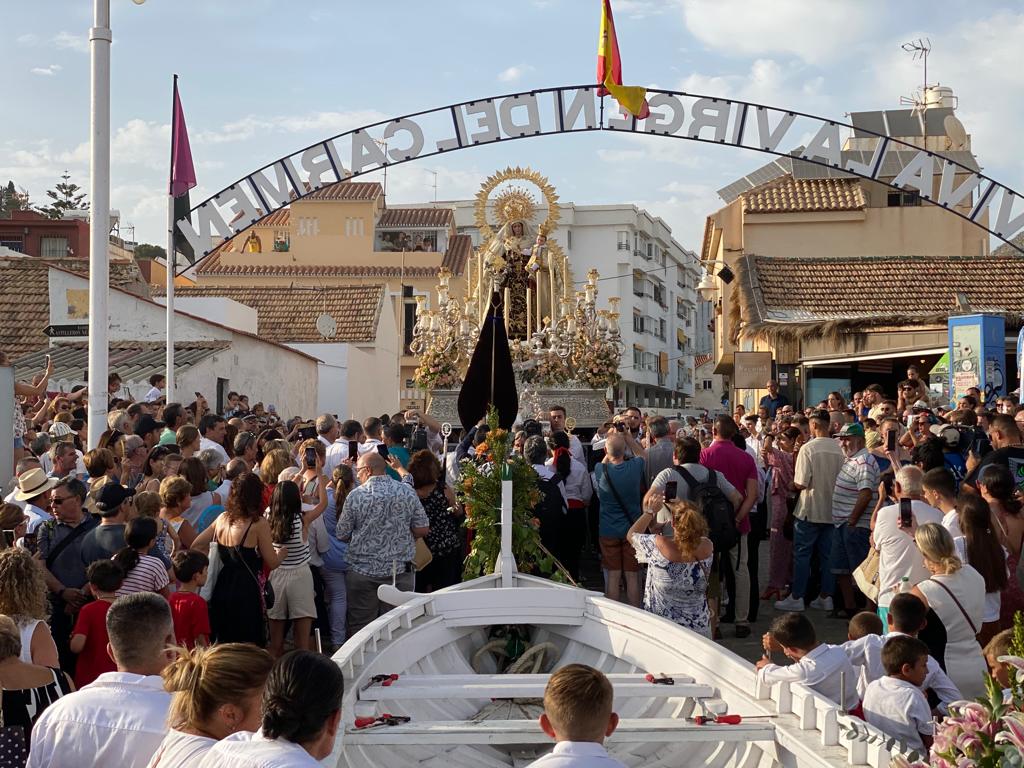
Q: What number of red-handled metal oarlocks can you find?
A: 4